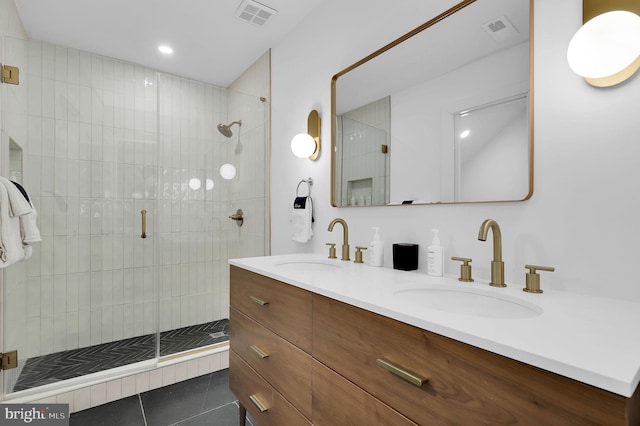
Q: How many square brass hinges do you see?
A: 2